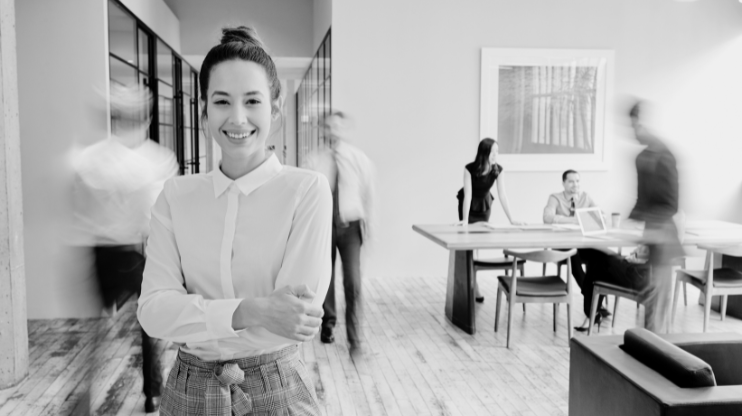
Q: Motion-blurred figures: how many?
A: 3